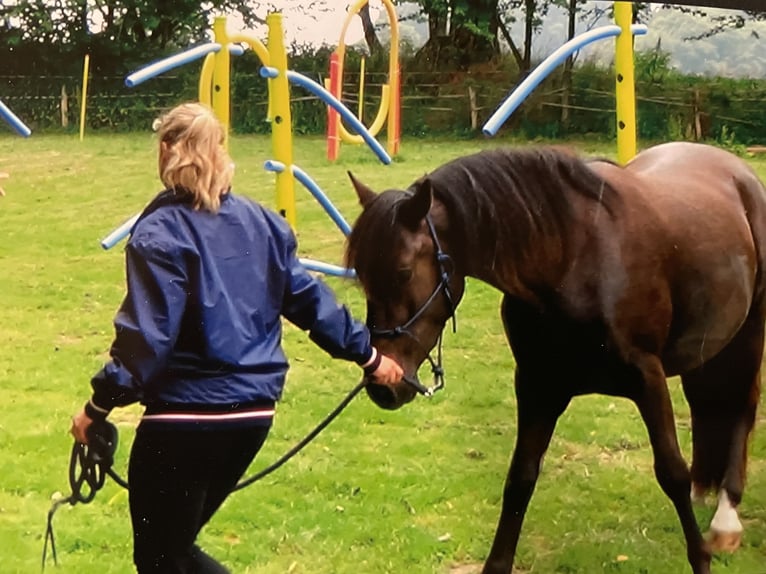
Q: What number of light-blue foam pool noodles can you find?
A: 7